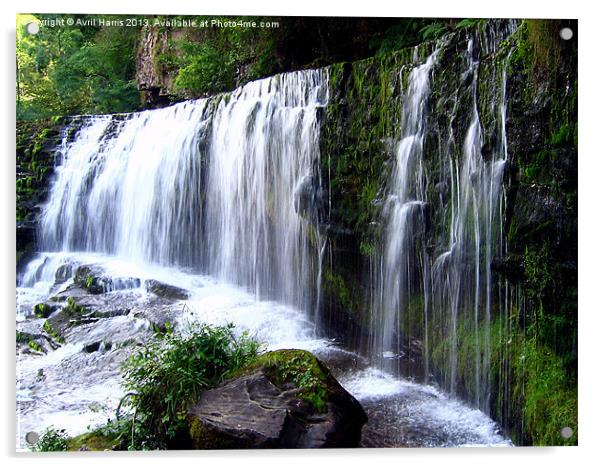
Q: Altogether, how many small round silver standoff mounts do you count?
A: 4